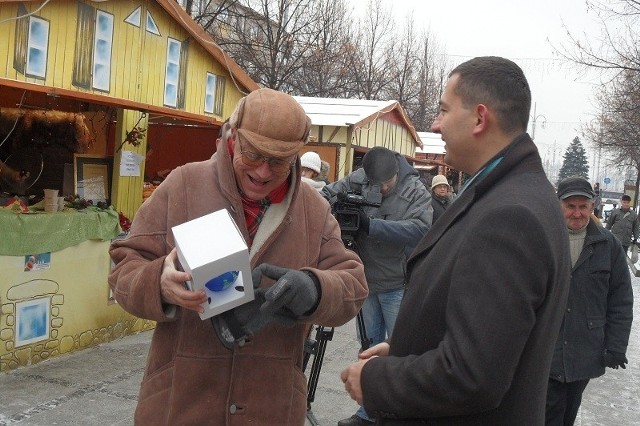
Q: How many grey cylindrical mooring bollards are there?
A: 0